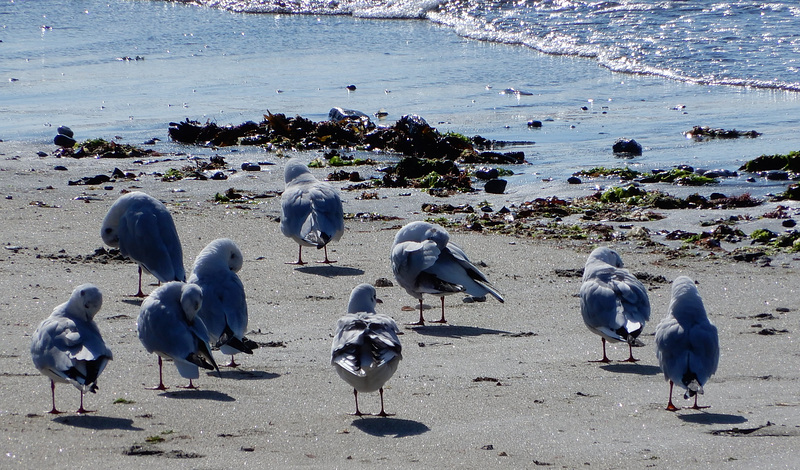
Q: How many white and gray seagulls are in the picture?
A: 9